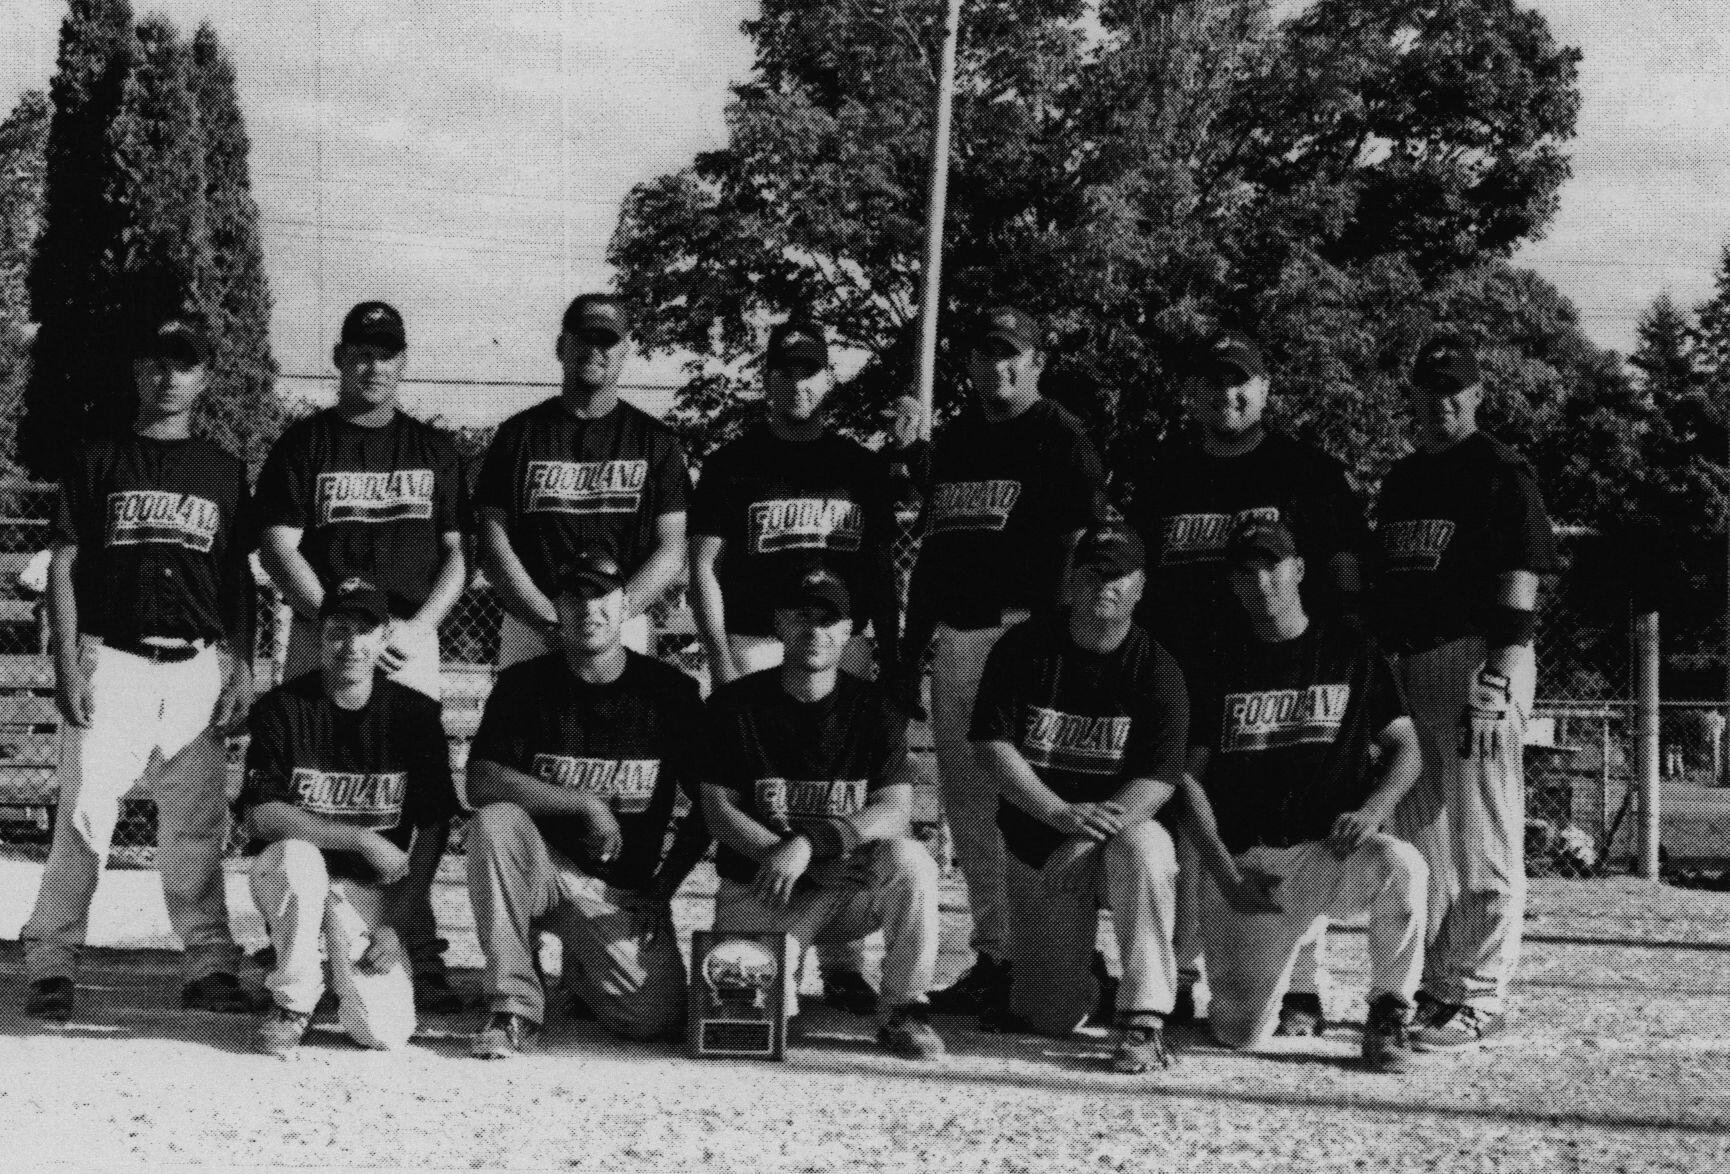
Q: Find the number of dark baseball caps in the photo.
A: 12